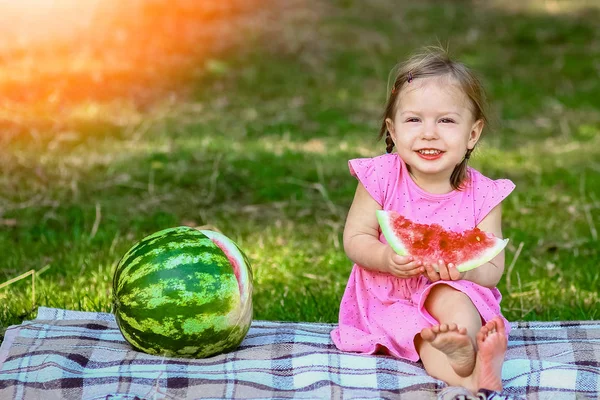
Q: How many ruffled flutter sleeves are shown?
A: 2